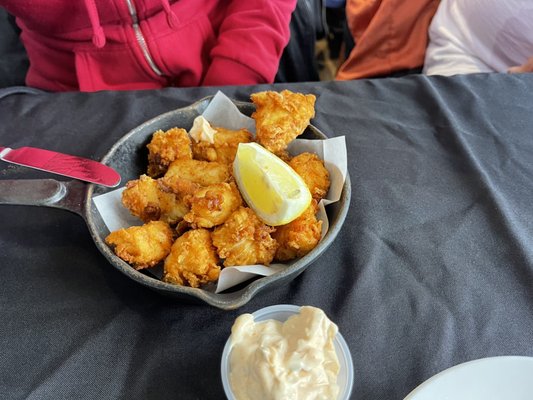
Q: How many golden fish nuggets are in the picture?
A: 11